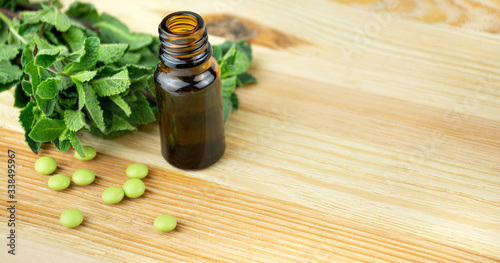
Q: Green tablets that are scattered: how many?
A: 9